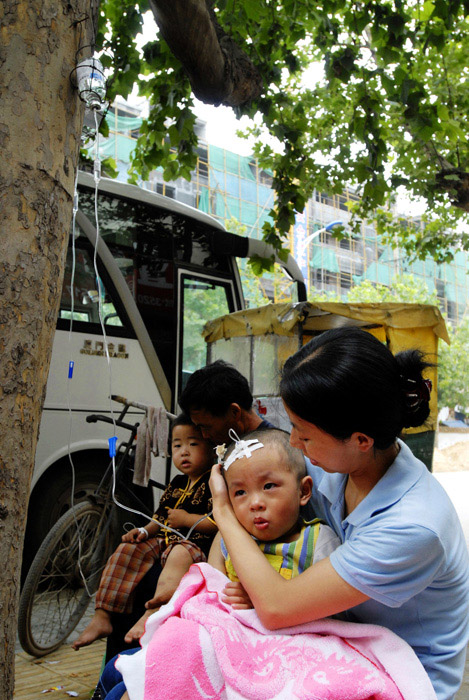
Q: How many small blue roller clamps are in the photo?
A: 2